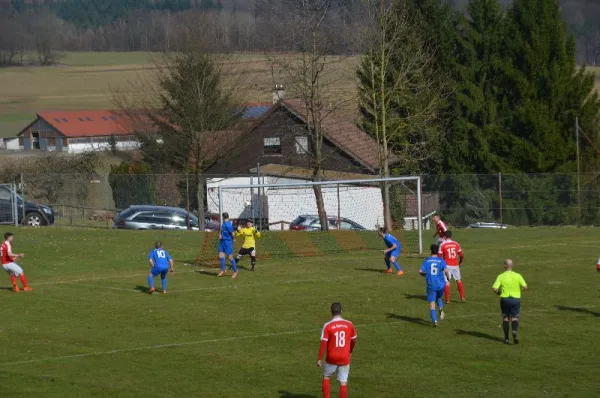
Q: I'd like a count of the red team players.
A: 4